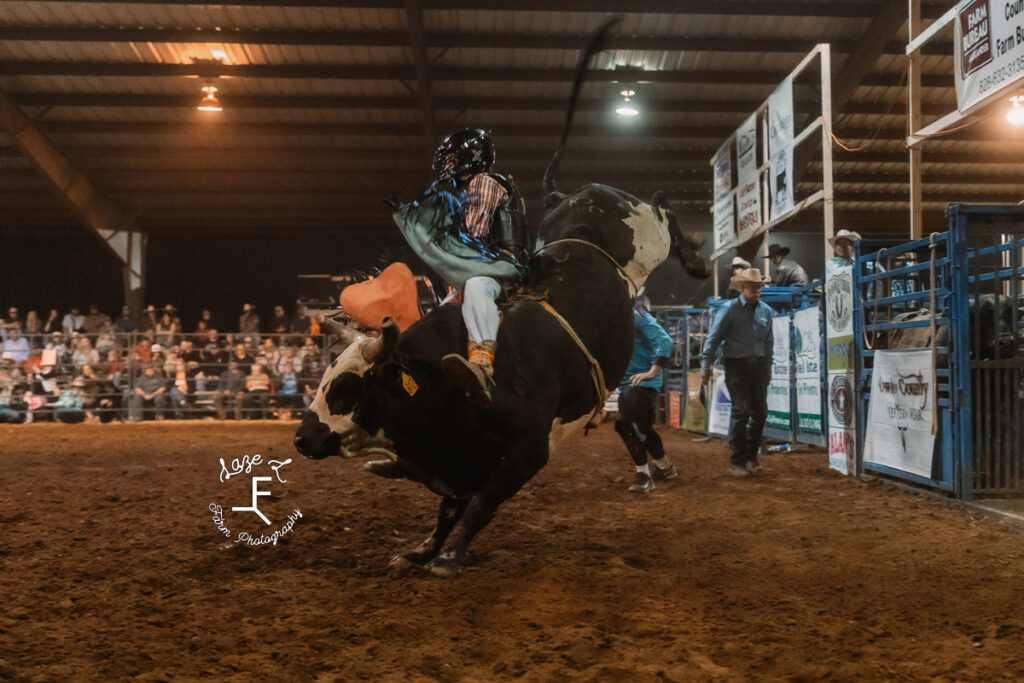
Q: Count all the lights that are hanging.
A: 3